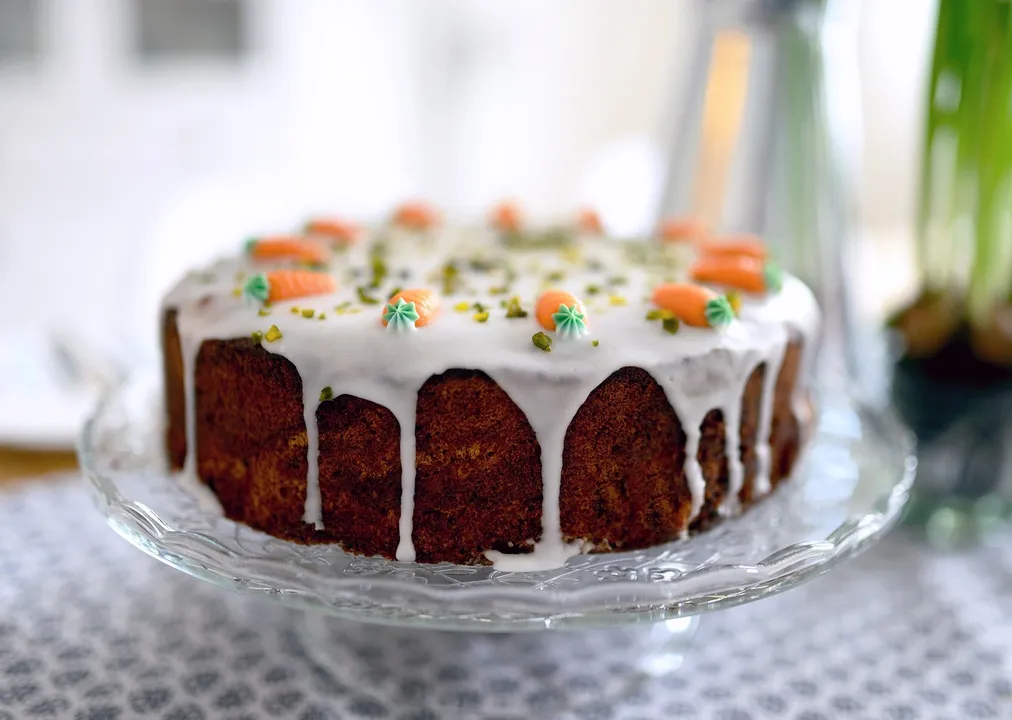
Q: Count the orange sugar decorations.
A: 12